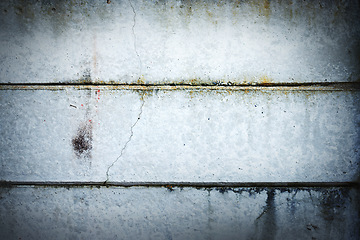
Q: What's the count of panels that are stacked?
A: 3